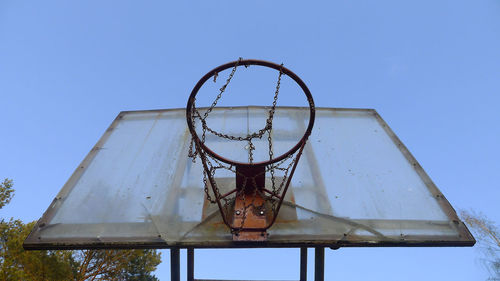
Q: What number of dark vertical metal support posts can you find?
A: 4